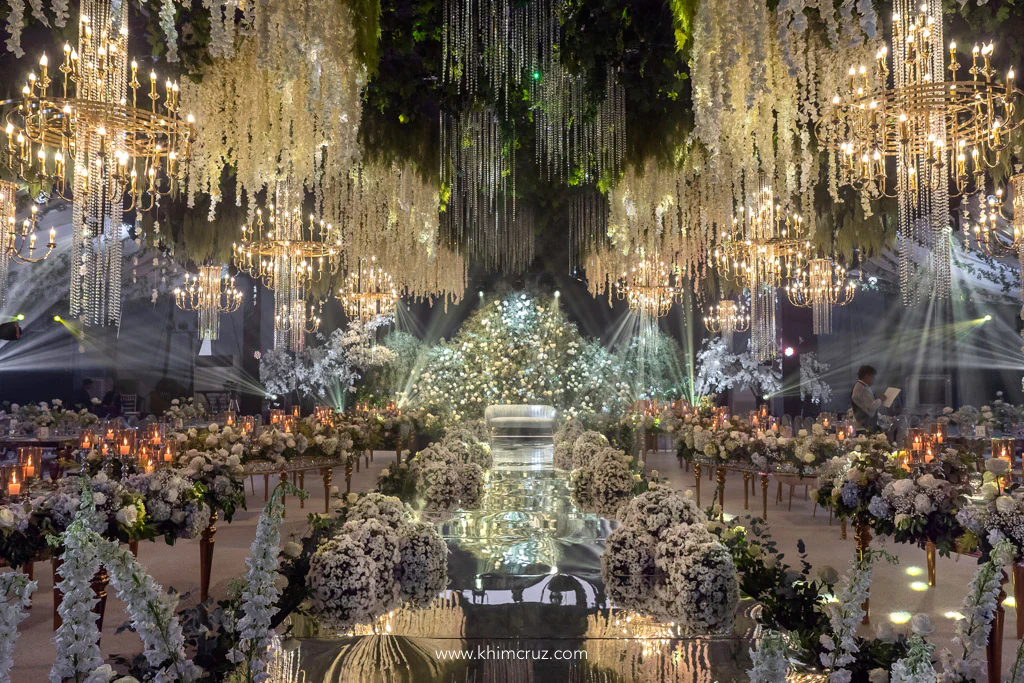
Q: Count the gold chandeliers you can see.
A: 12